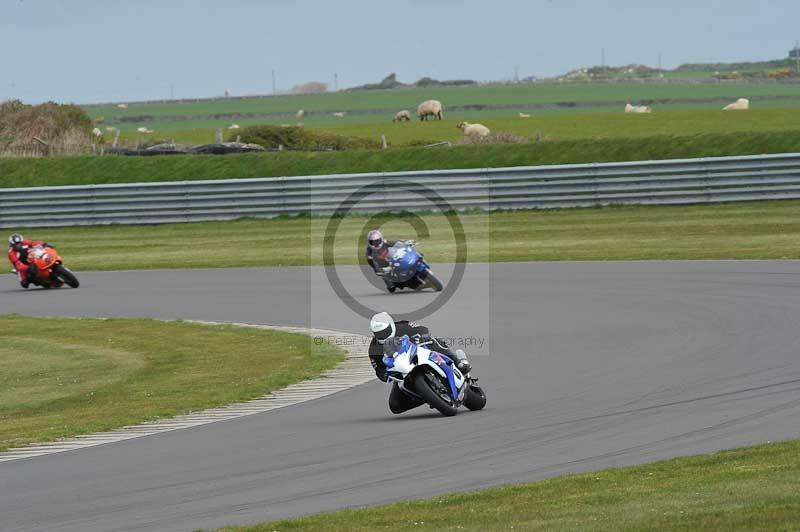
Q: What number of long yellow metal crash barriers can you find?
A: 0